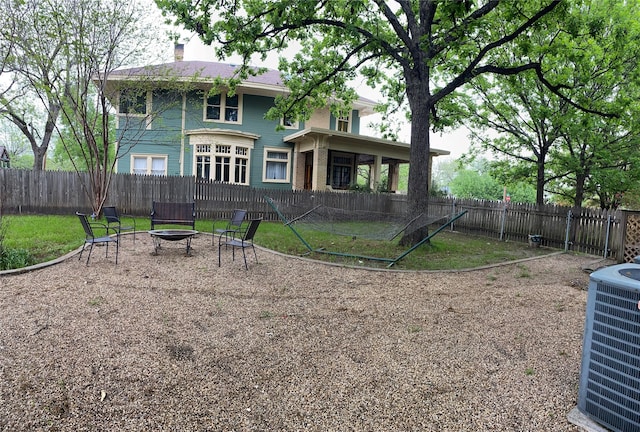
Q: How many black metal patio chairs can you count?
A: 4